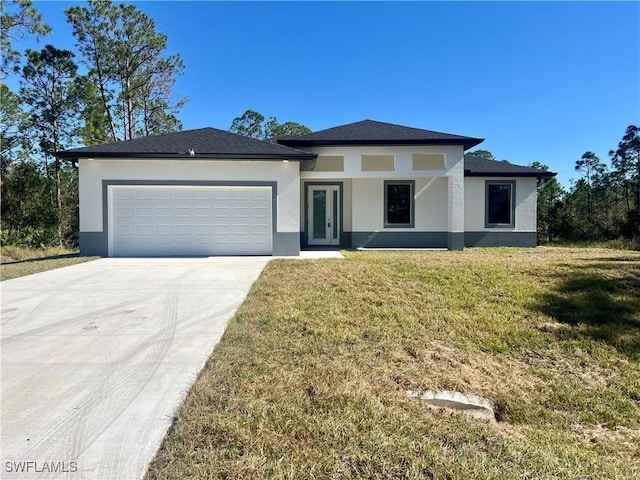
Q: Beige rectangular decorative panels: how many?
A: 3